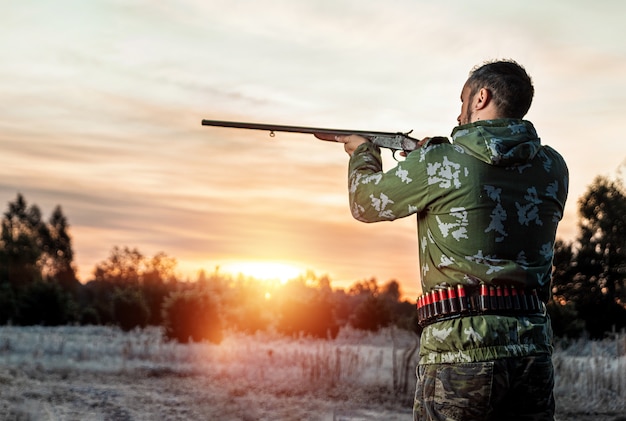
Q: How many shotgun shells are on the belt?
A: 14